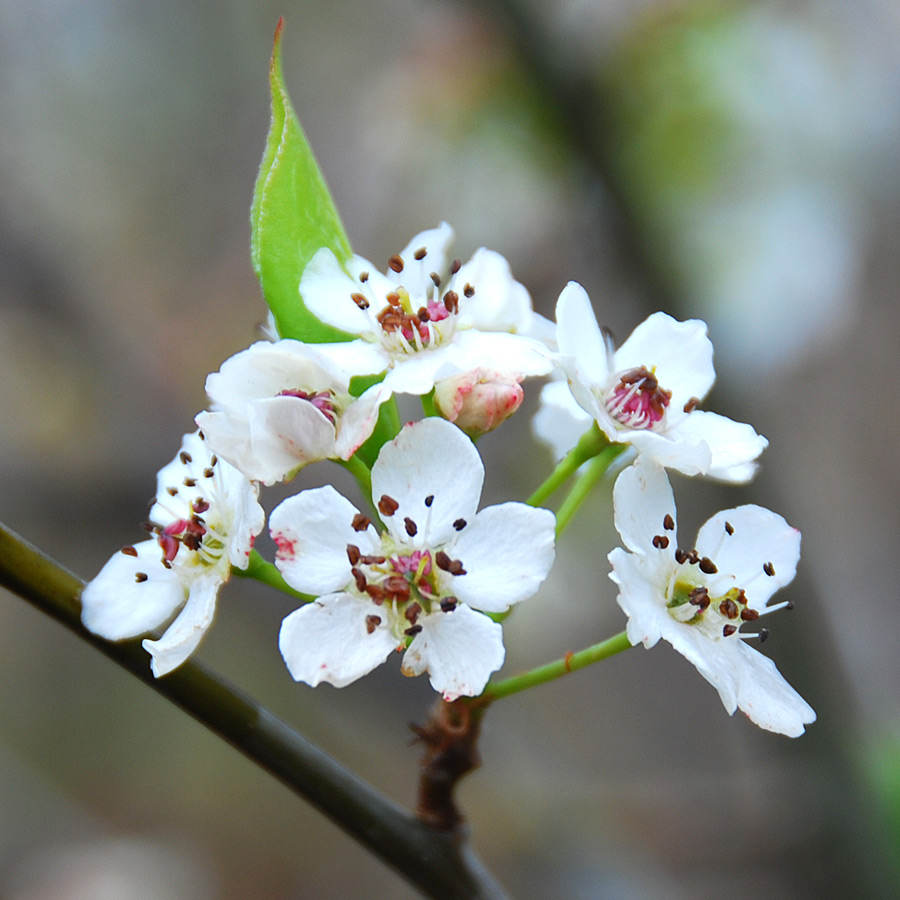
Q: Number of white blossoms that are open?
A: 6